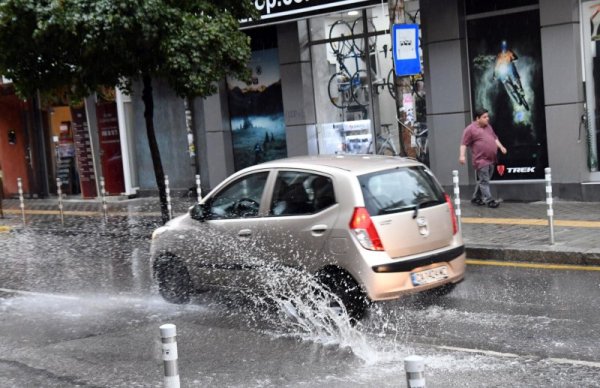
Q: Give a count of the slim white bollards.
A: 9